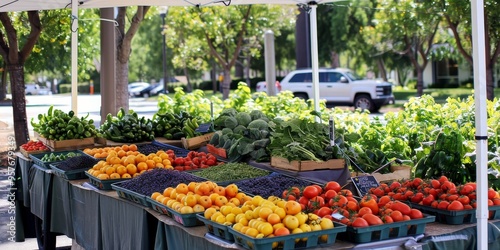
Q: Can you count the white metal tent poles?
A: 3